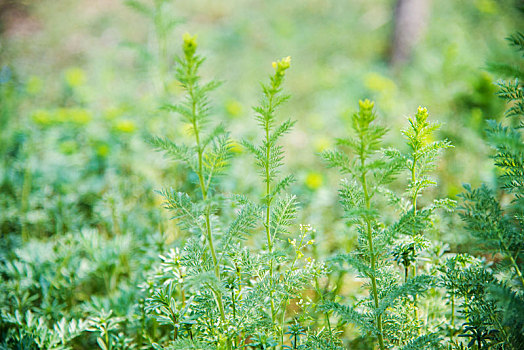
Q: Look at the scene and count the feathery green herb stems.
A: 4